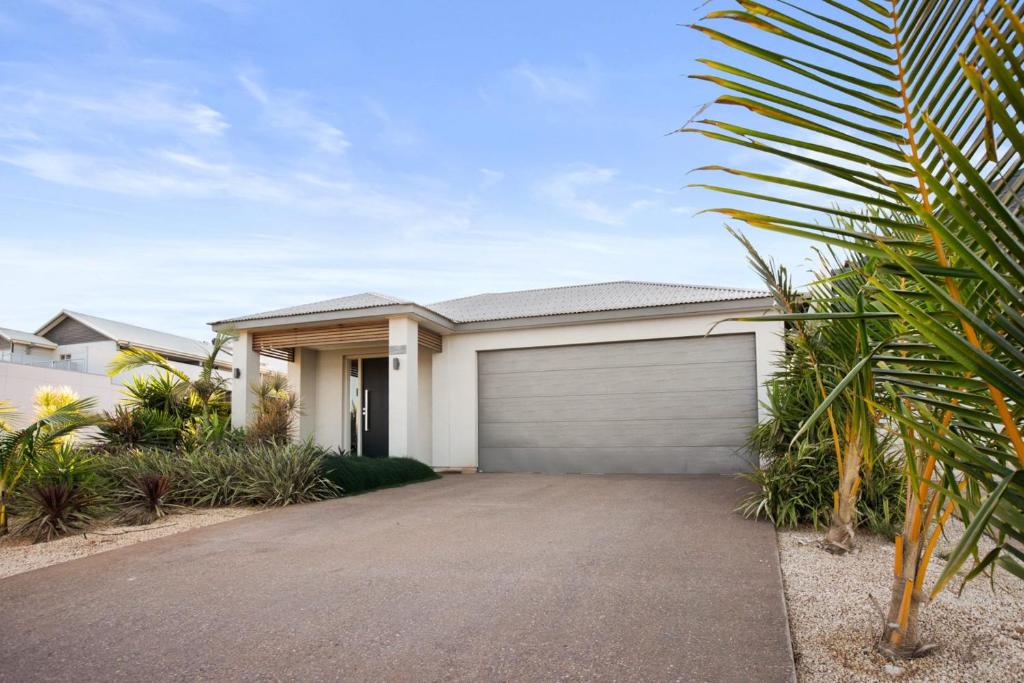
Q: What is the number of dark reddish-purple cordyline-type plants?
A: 2